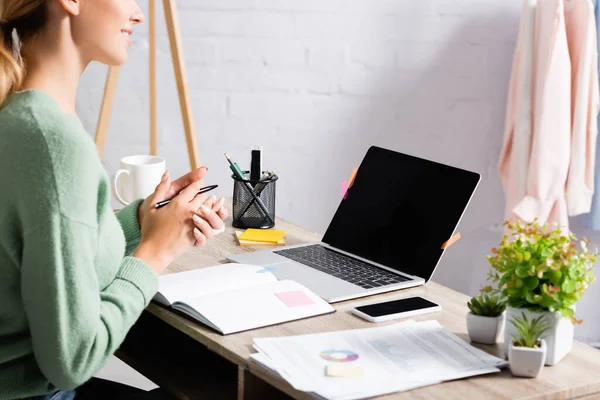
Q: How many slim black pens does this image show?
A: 1